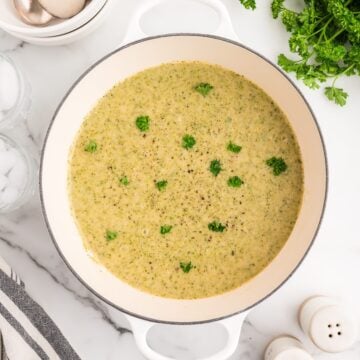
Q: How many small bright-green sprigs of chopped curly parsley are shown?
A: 14